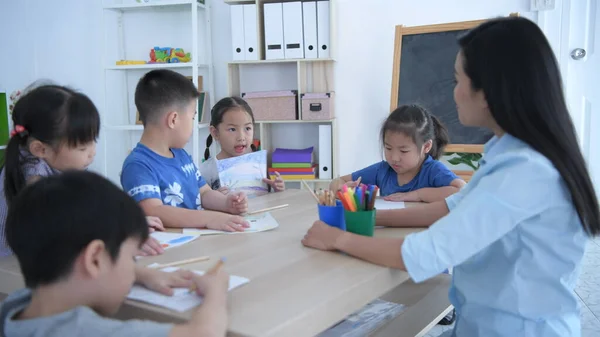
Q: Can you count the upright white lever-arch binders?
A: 7